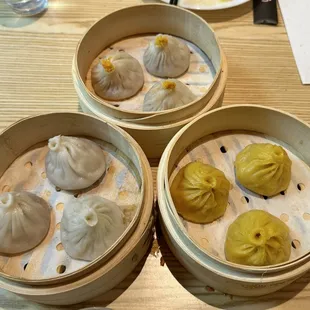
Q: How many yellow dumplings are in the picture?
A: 3